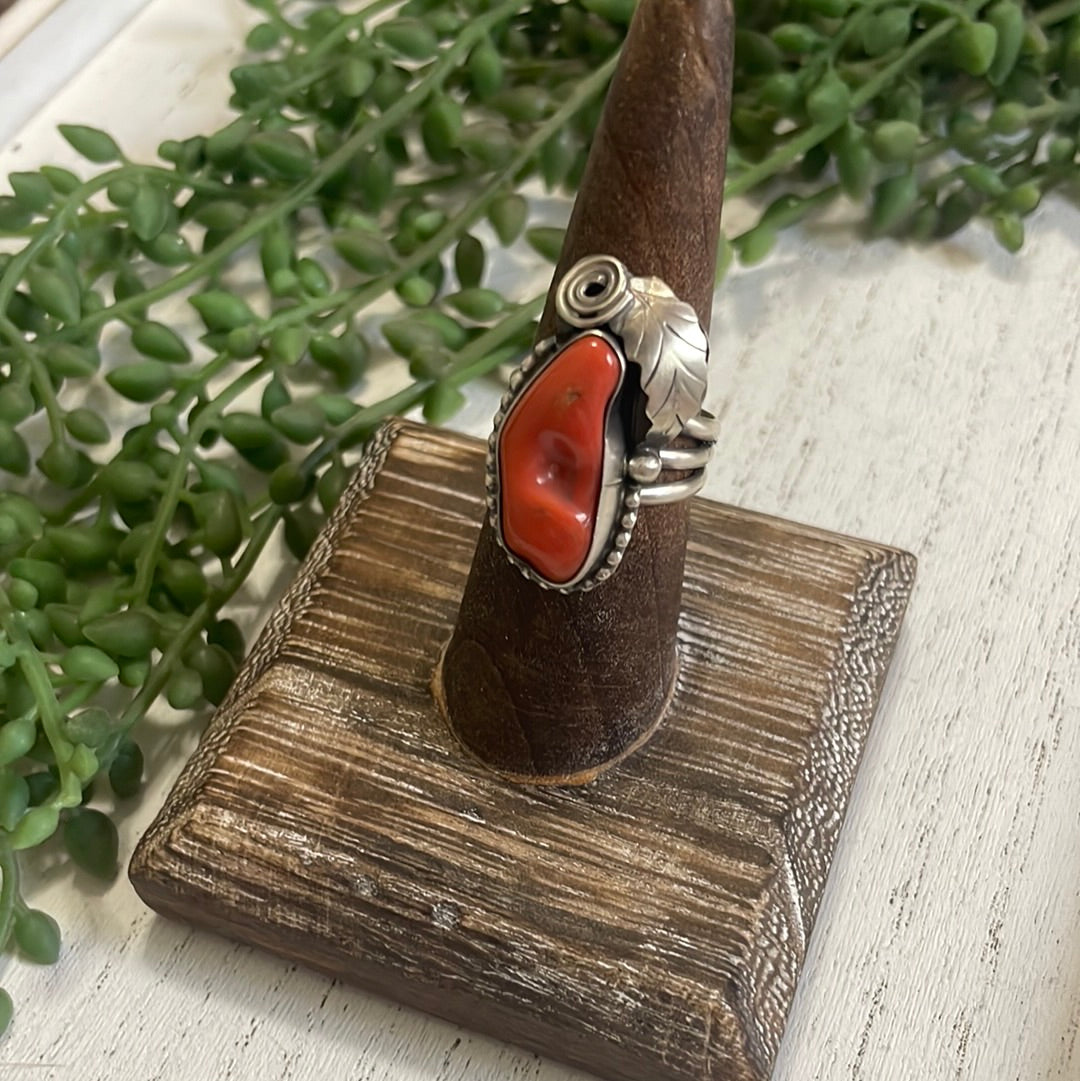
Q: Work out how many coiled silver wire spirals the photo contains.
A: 1